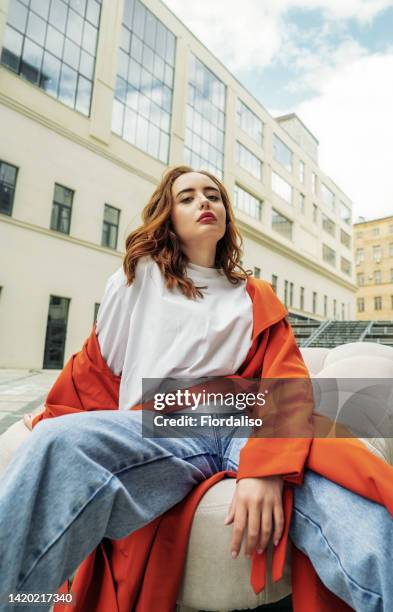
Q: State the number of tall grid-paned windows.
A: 3